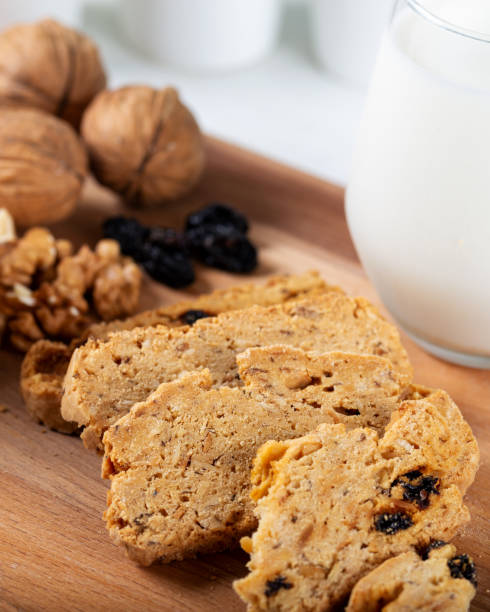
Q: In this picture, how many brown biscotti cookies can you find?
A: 5